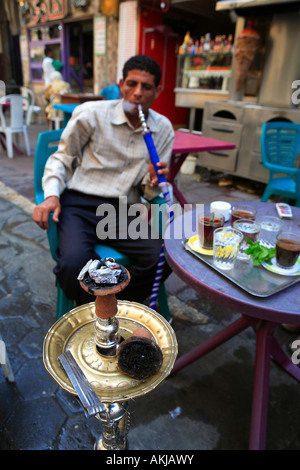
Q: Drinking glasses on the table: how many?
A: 6